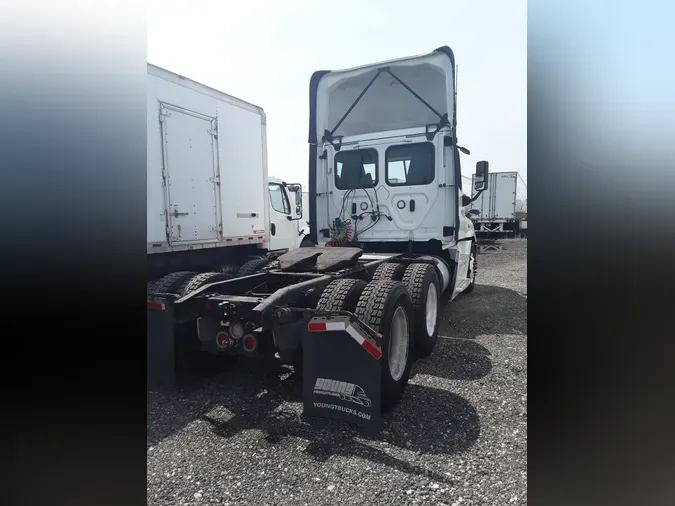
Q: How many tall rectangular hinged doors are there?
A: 1